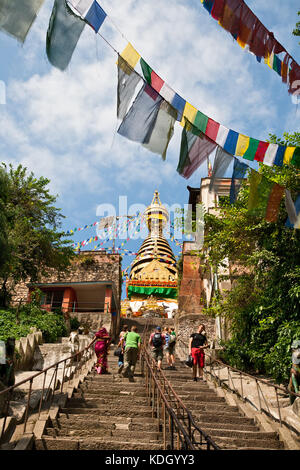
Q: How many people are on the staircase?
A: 7